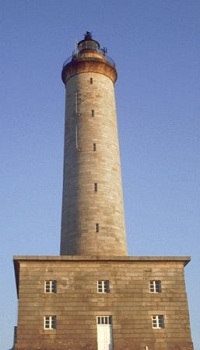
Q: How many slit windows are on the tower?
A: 5